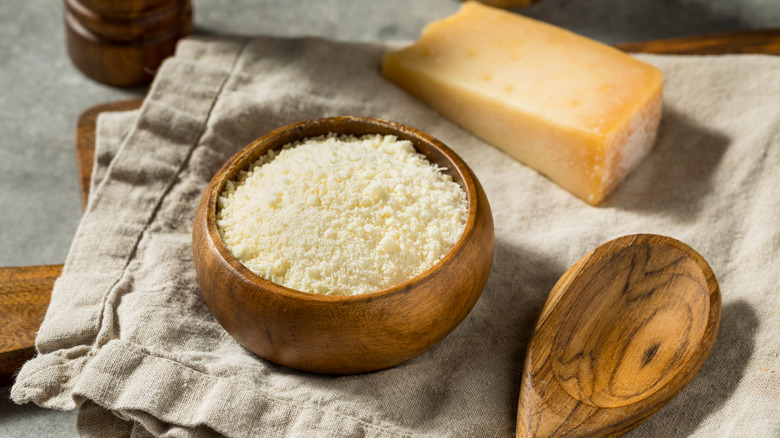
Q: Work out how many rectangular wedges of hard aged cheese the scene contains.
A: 1